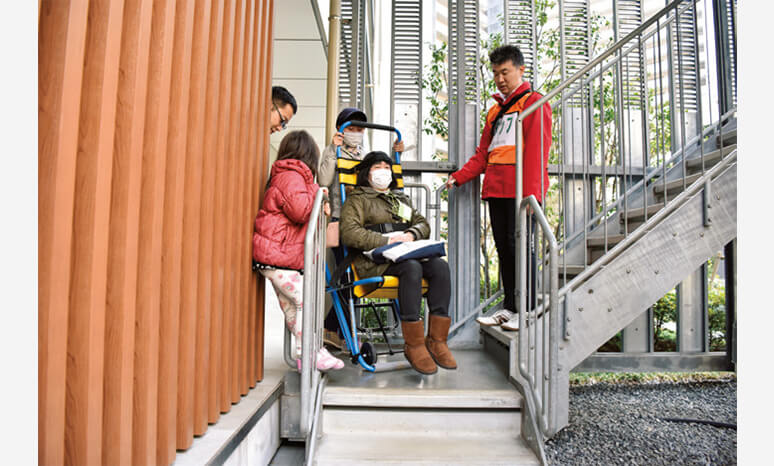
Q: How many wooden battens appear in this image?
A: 13